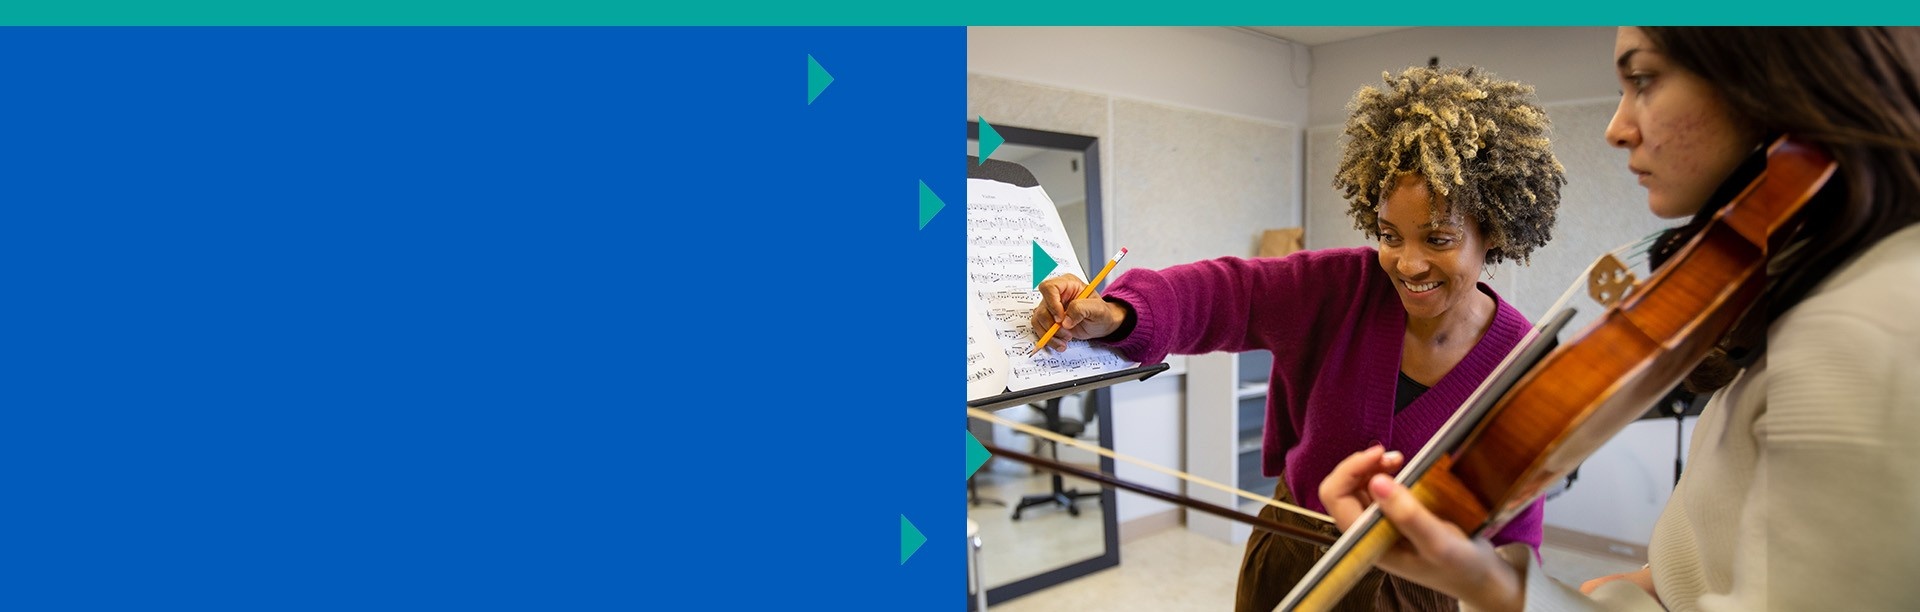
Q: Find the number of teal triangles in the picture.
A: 6